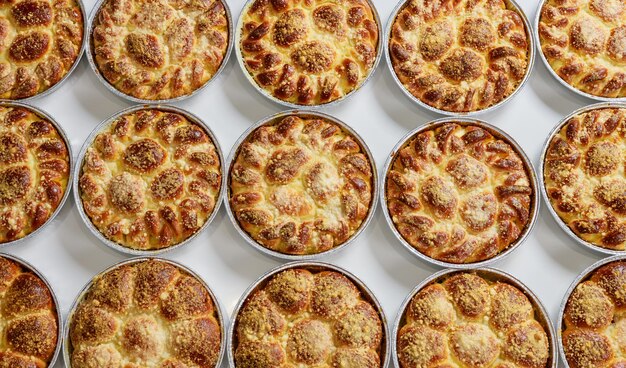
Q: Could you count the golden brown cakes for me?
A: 15